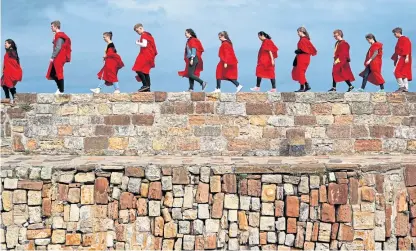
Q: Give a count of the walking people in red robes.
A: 11